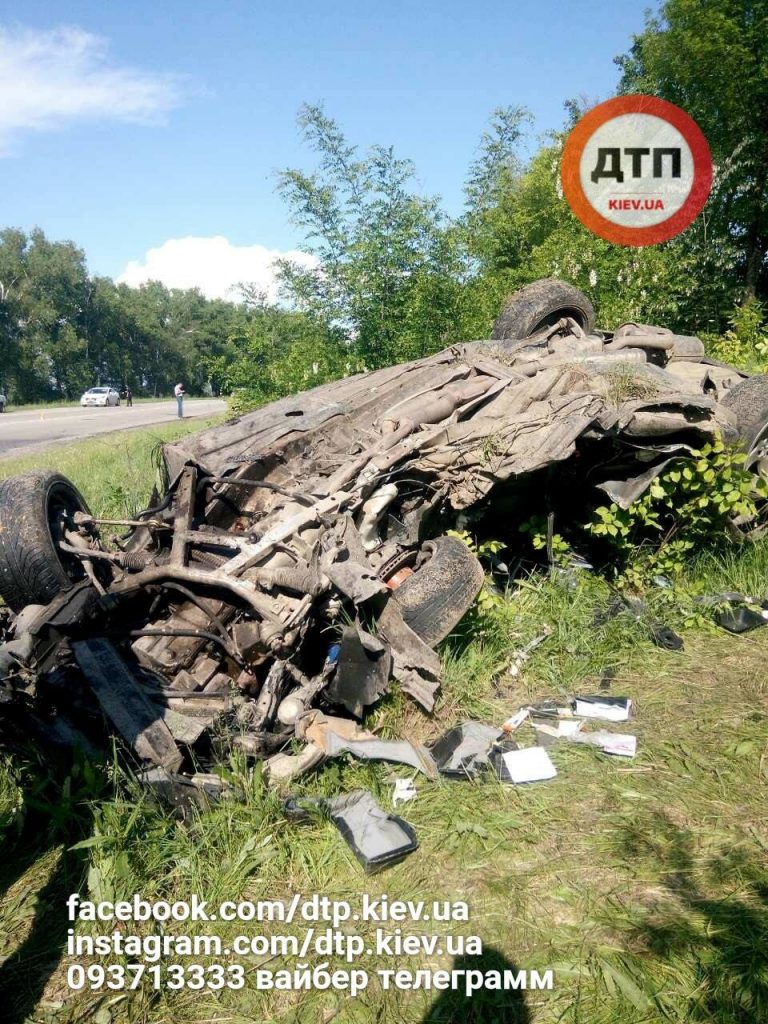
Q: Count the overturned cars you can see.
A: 1